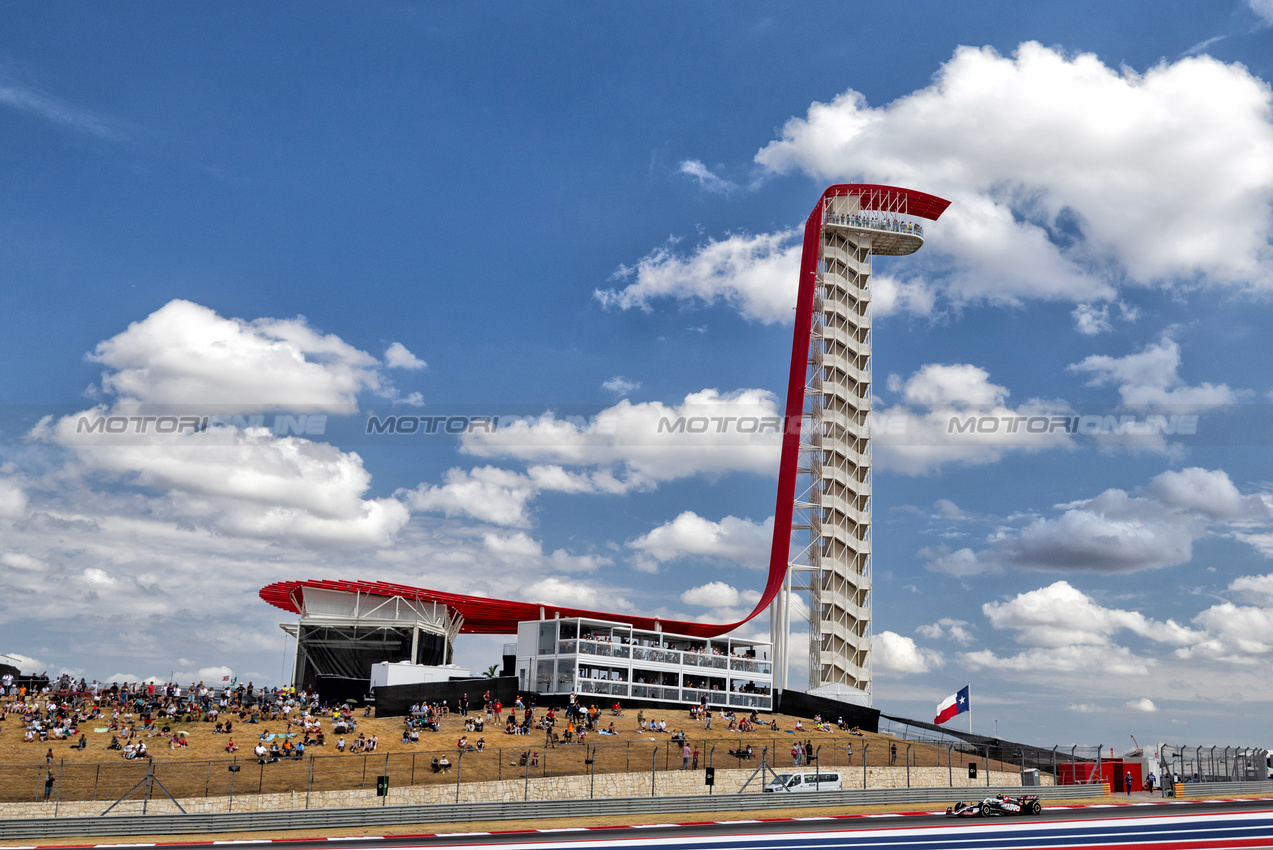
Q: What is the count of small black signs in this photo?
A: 3